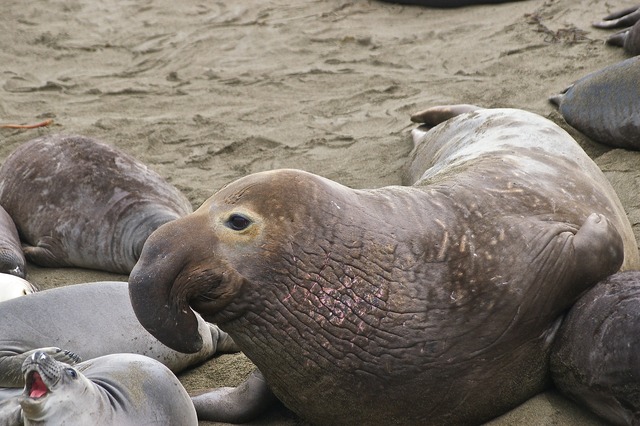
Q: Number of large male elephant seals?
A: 1